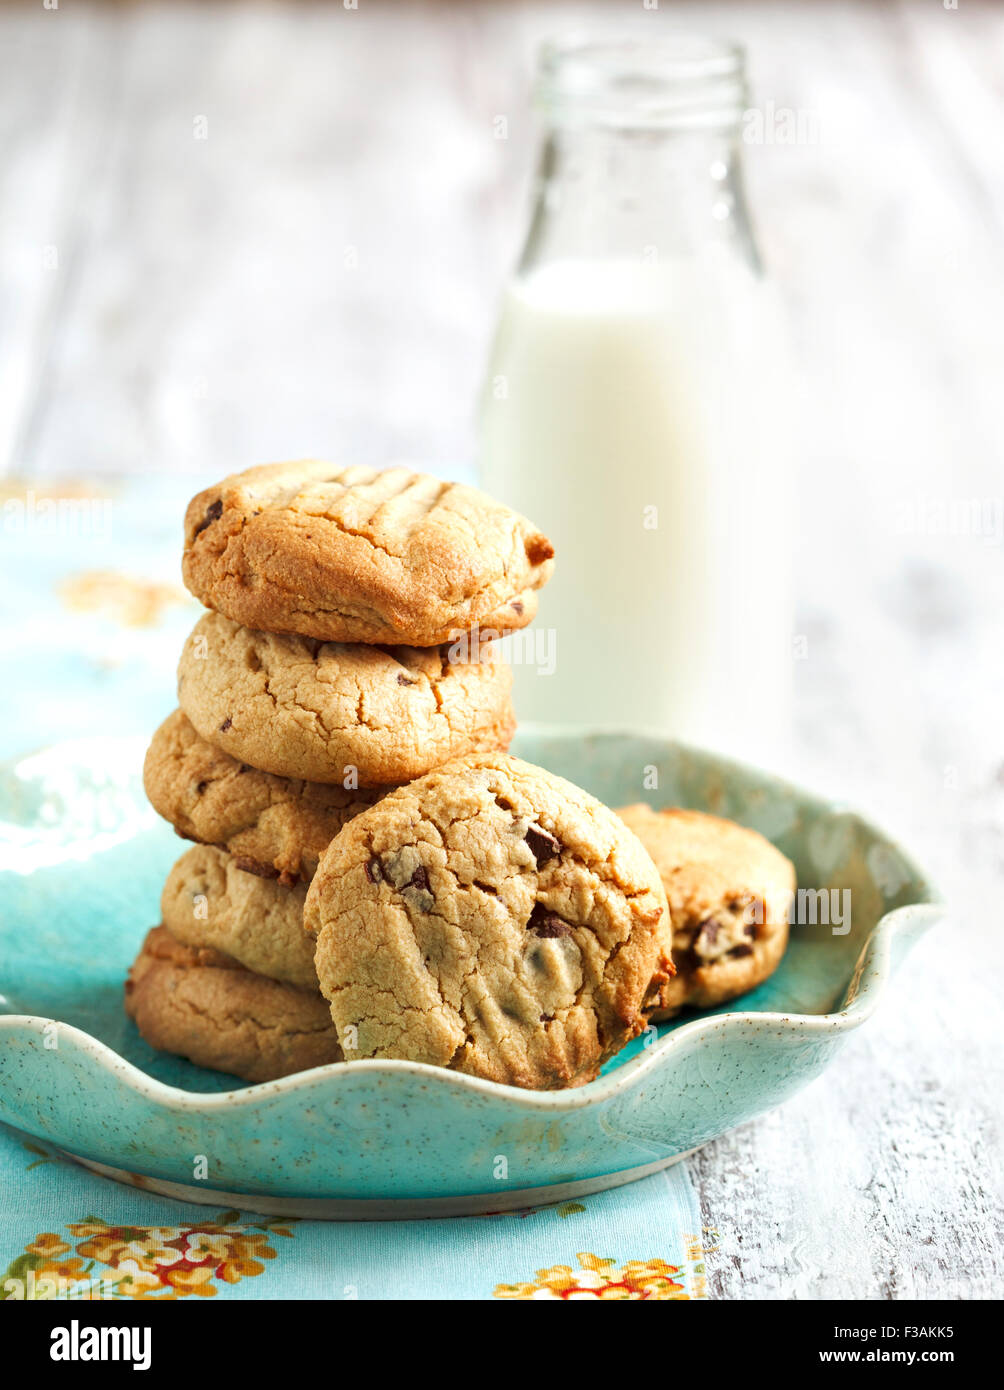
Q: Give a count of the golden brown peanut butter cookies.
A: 7